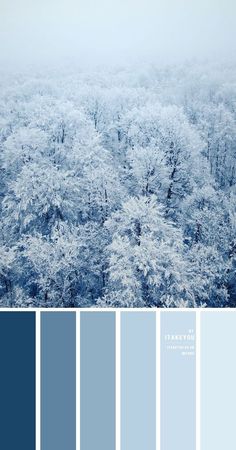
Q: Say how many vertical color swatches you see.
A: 6